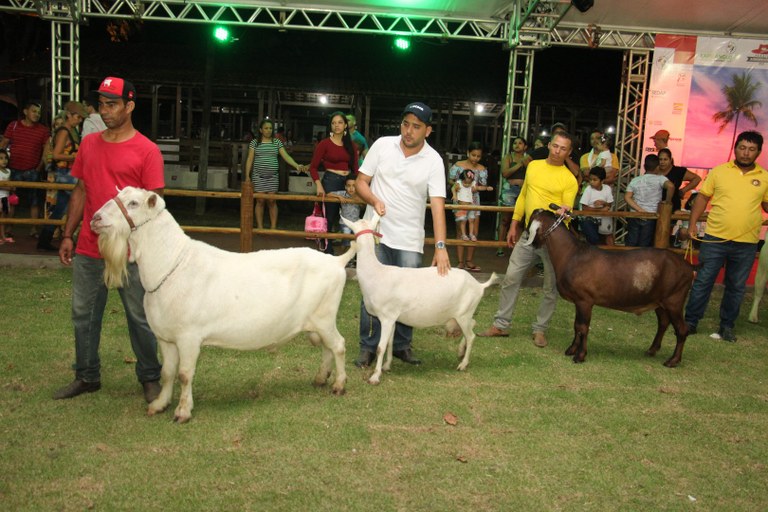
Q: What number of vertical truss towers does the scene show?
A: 3